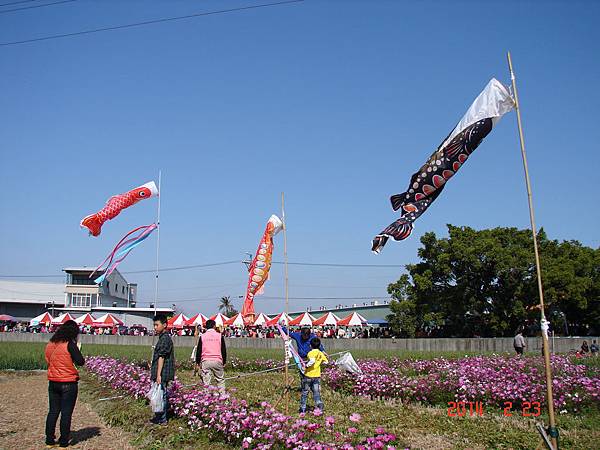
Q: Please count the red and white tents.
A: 13